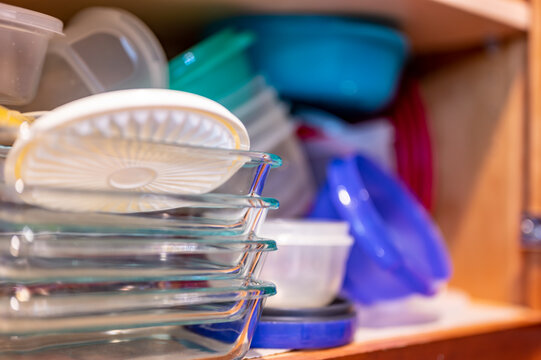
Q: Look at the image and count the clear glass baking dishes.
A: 4